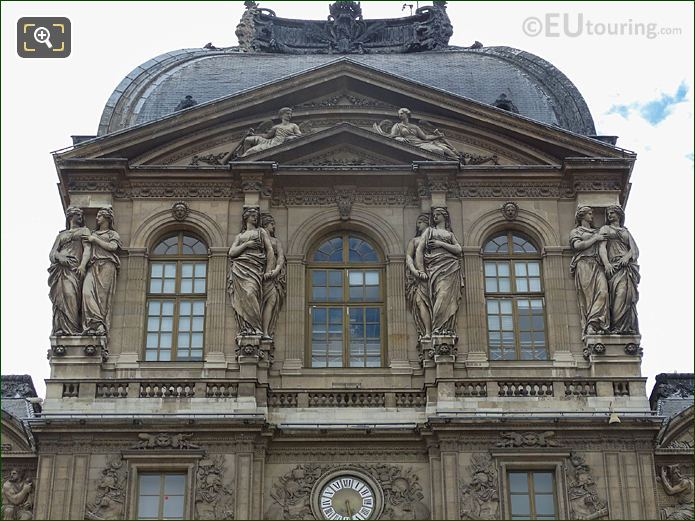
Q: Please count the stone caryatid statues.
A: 8